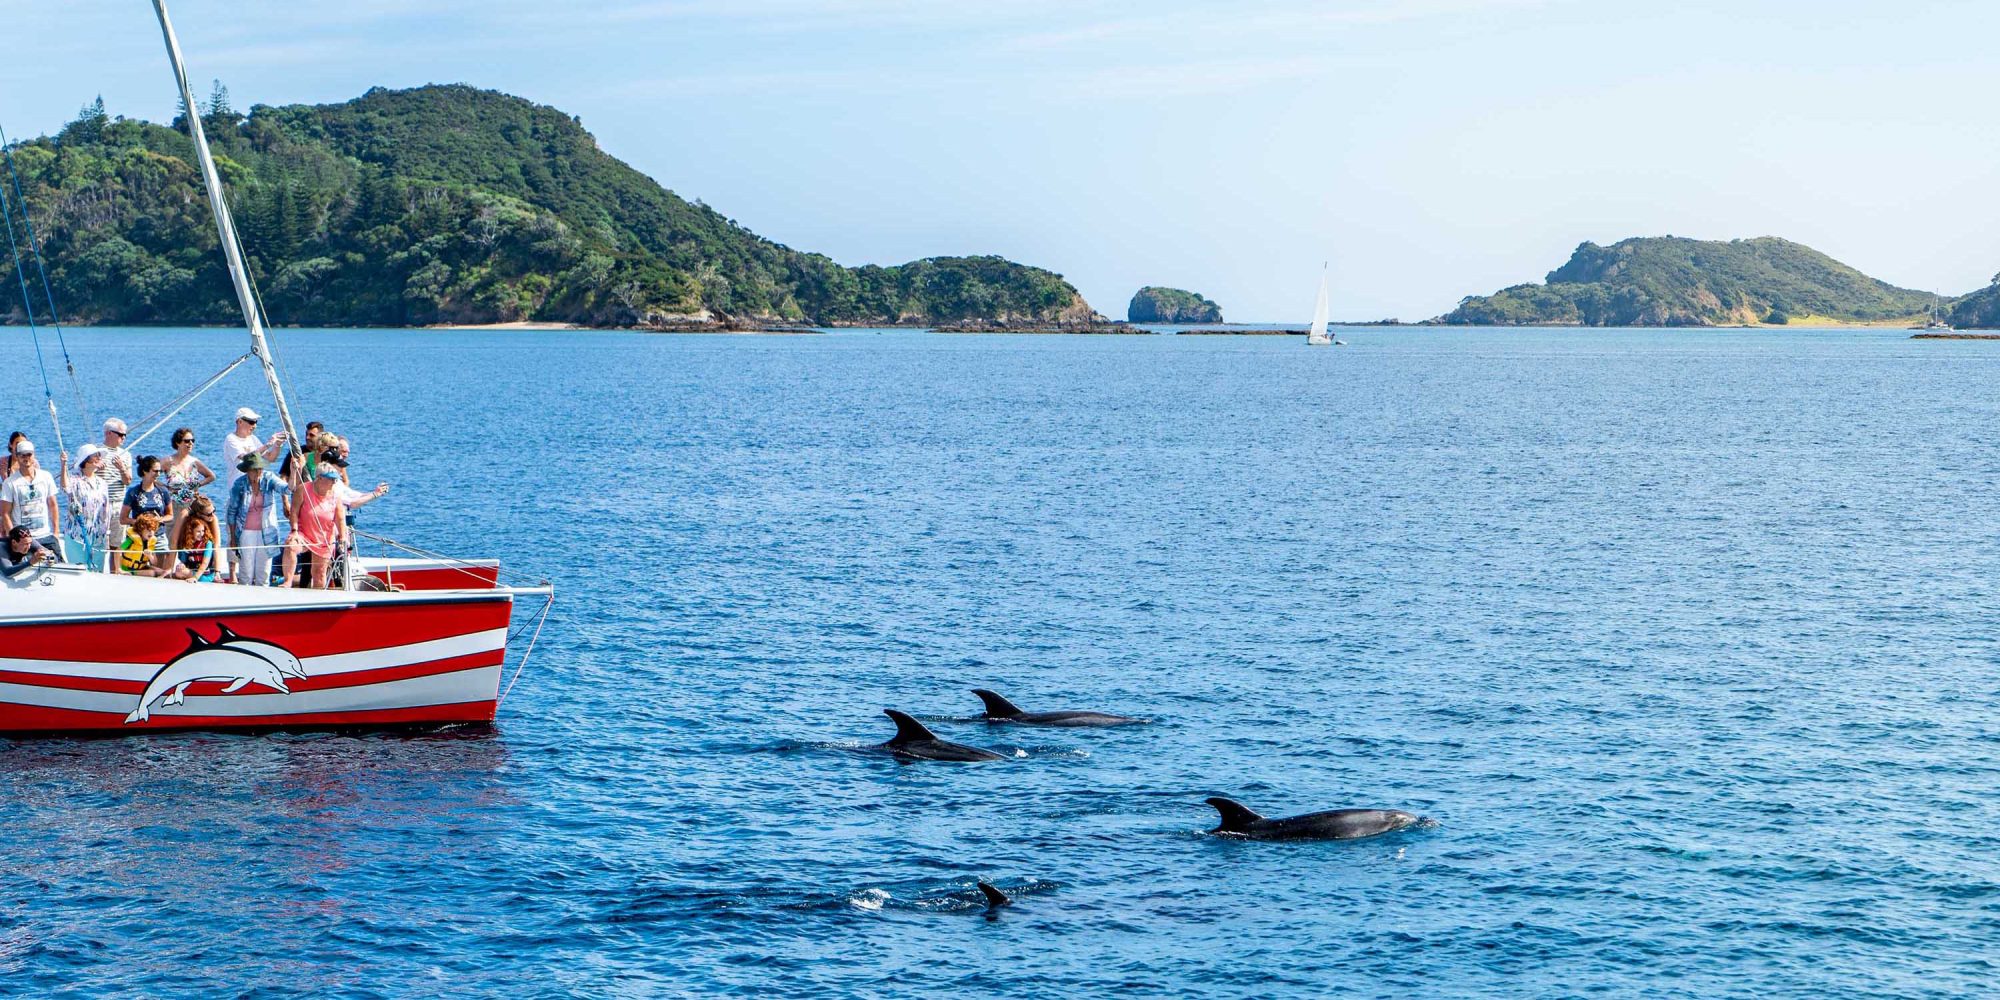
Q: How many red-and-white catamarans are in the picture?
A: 1